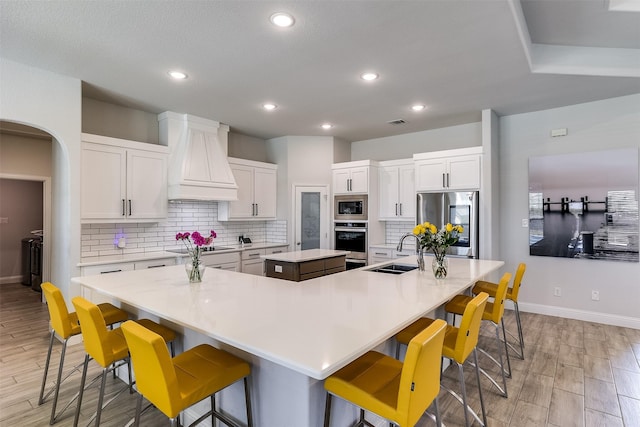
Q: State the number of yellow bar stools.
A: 7